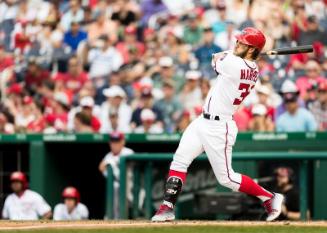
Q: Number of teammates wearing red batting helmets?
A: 2